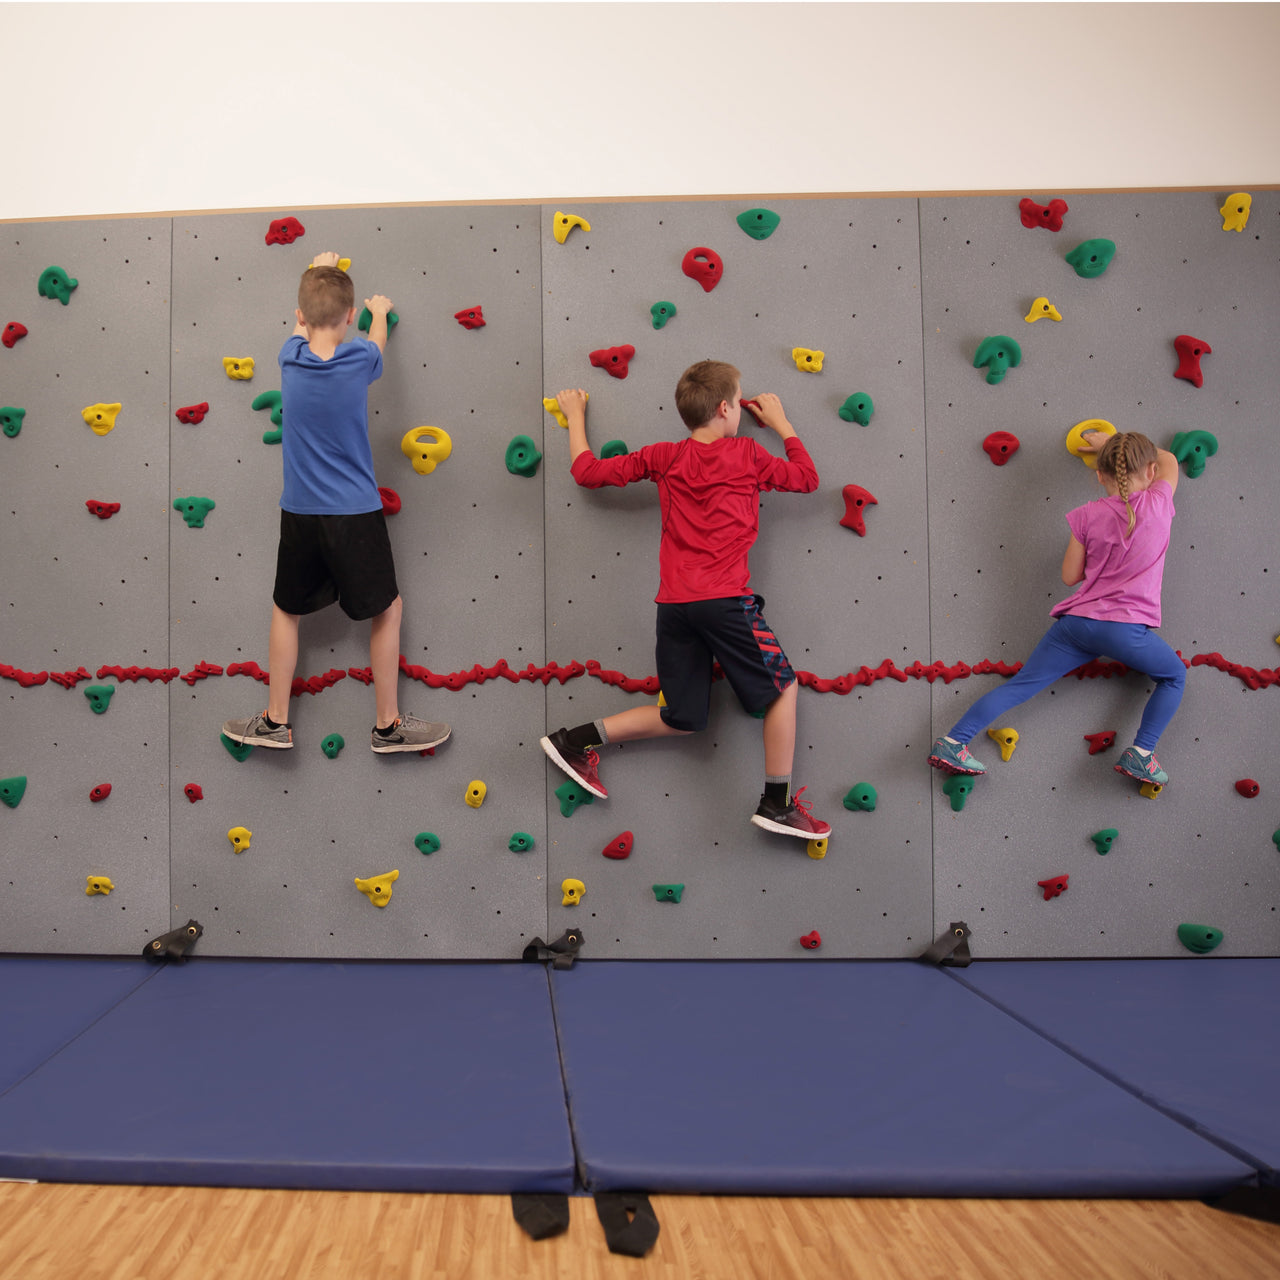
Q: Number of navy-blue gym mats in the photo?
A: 4